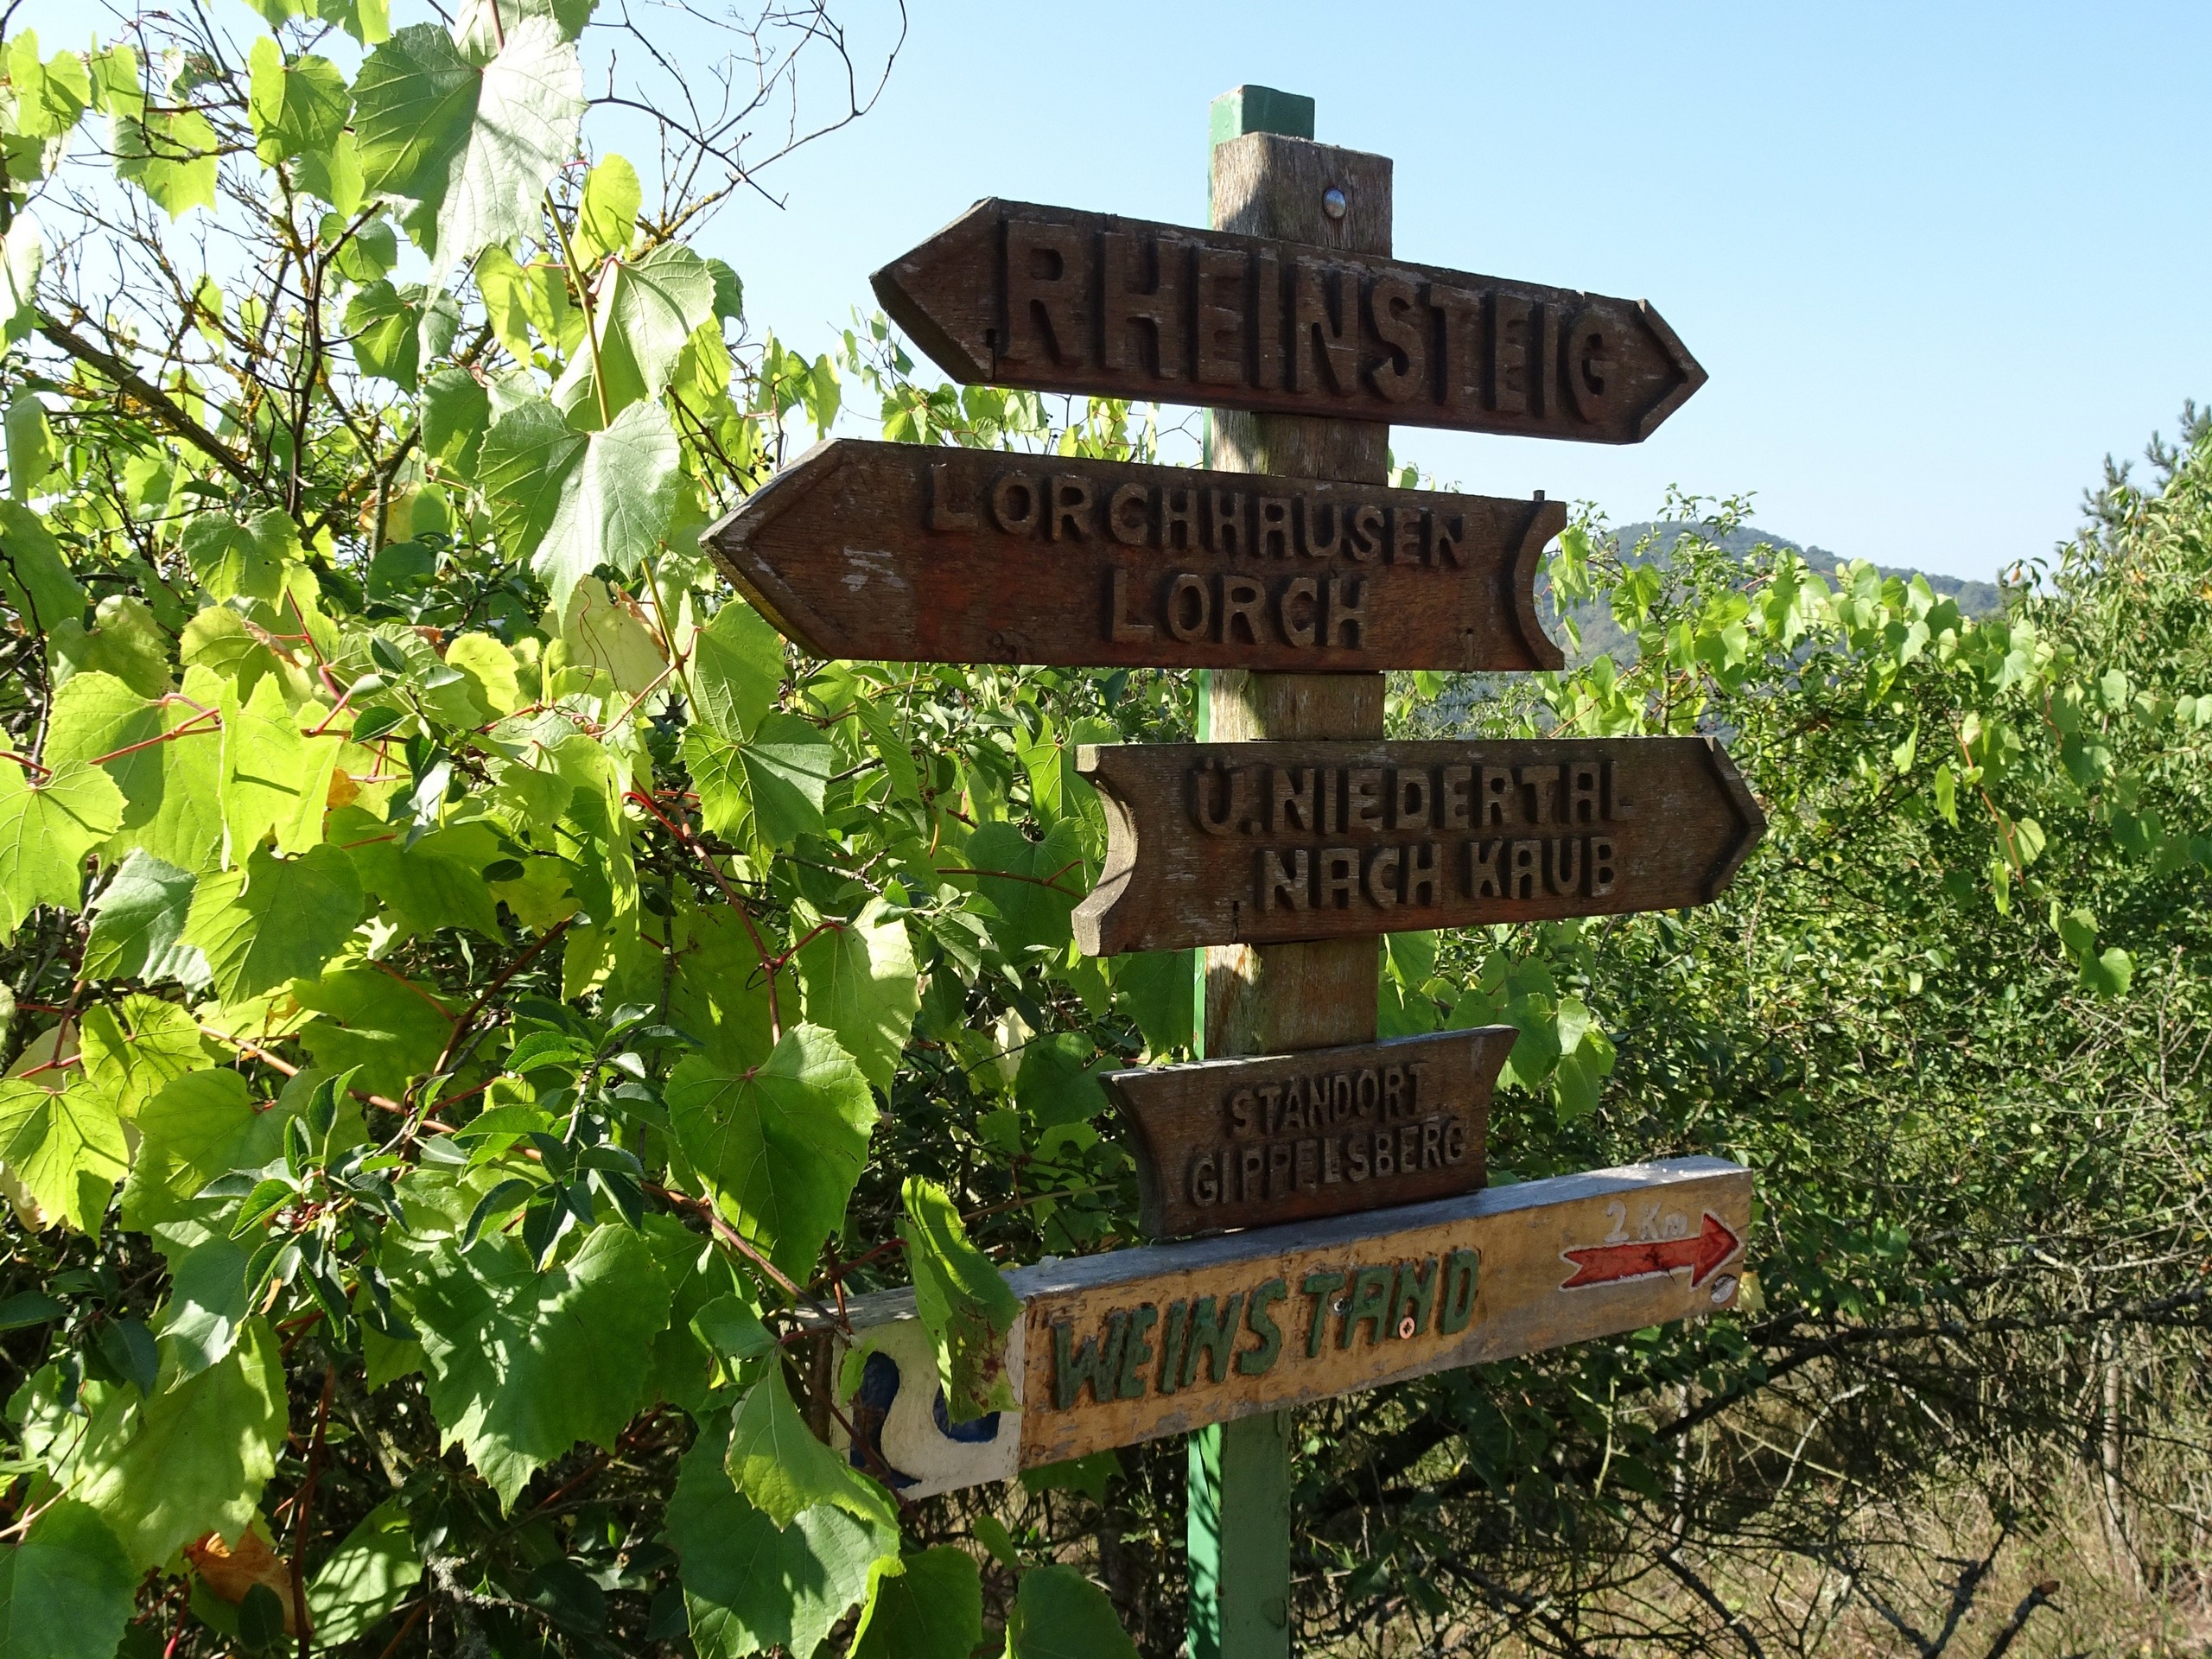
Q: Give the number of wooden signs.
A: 5